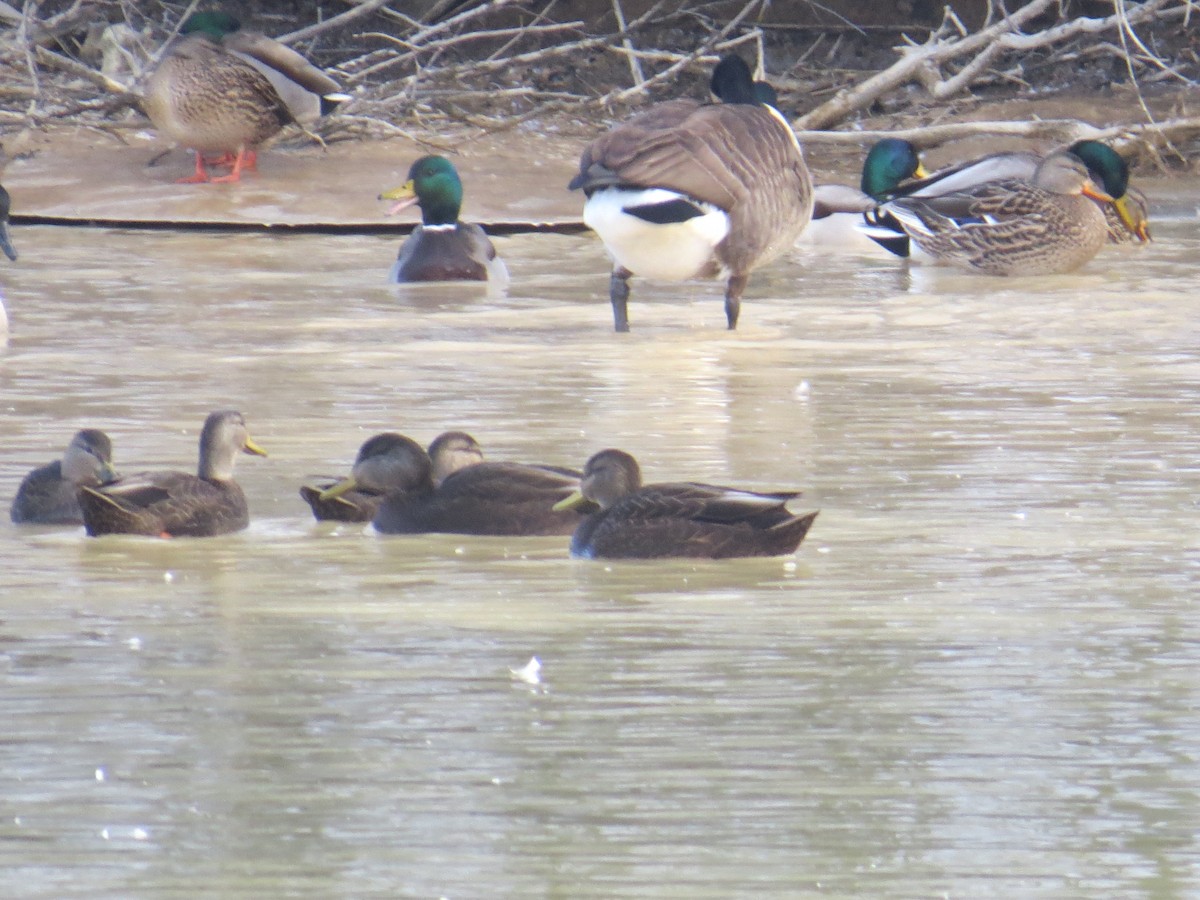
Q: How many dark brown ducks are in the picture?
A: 5